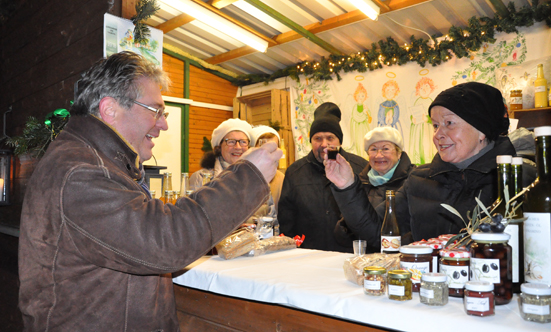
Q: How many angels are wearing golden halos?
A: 3